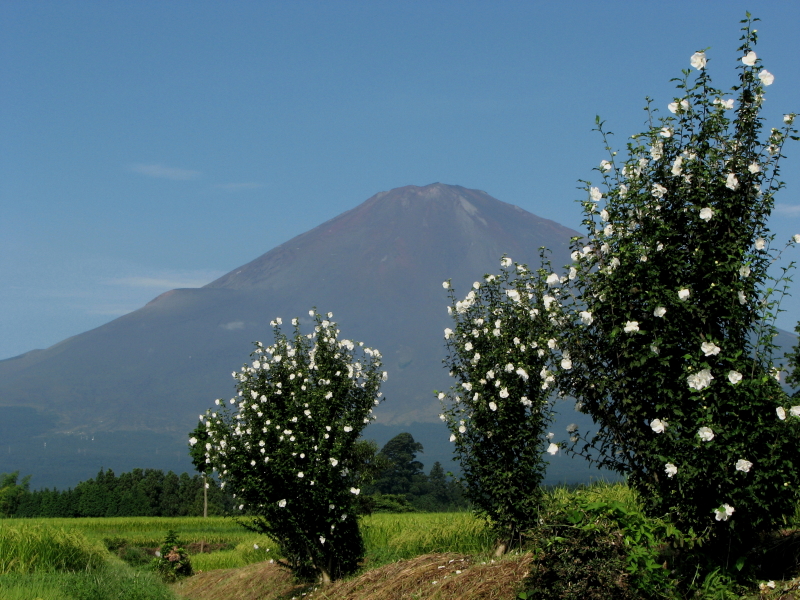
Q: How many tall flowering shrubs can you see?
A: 3